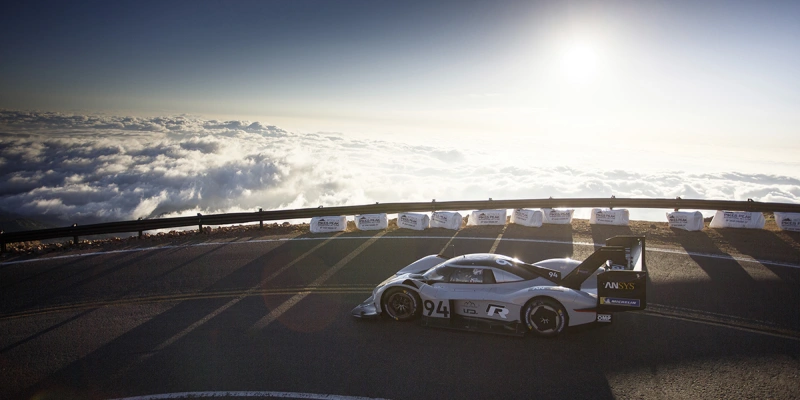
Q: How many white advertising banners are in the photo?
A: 11